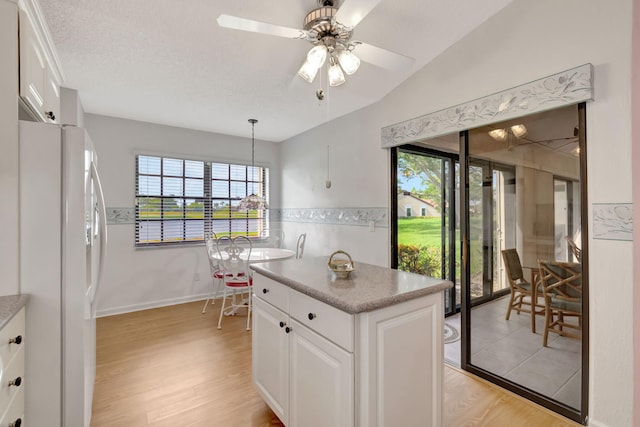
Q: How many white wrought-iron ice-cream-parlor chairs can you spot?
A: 4